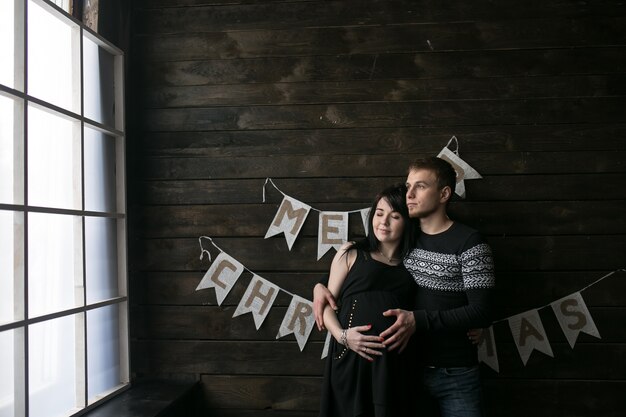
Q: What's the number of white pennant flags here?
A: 11